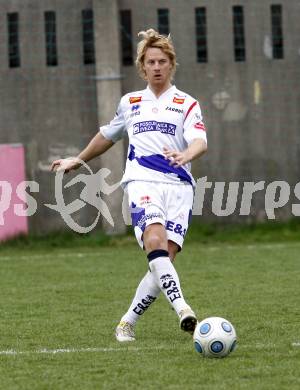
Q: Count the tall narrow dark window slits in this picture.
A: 8